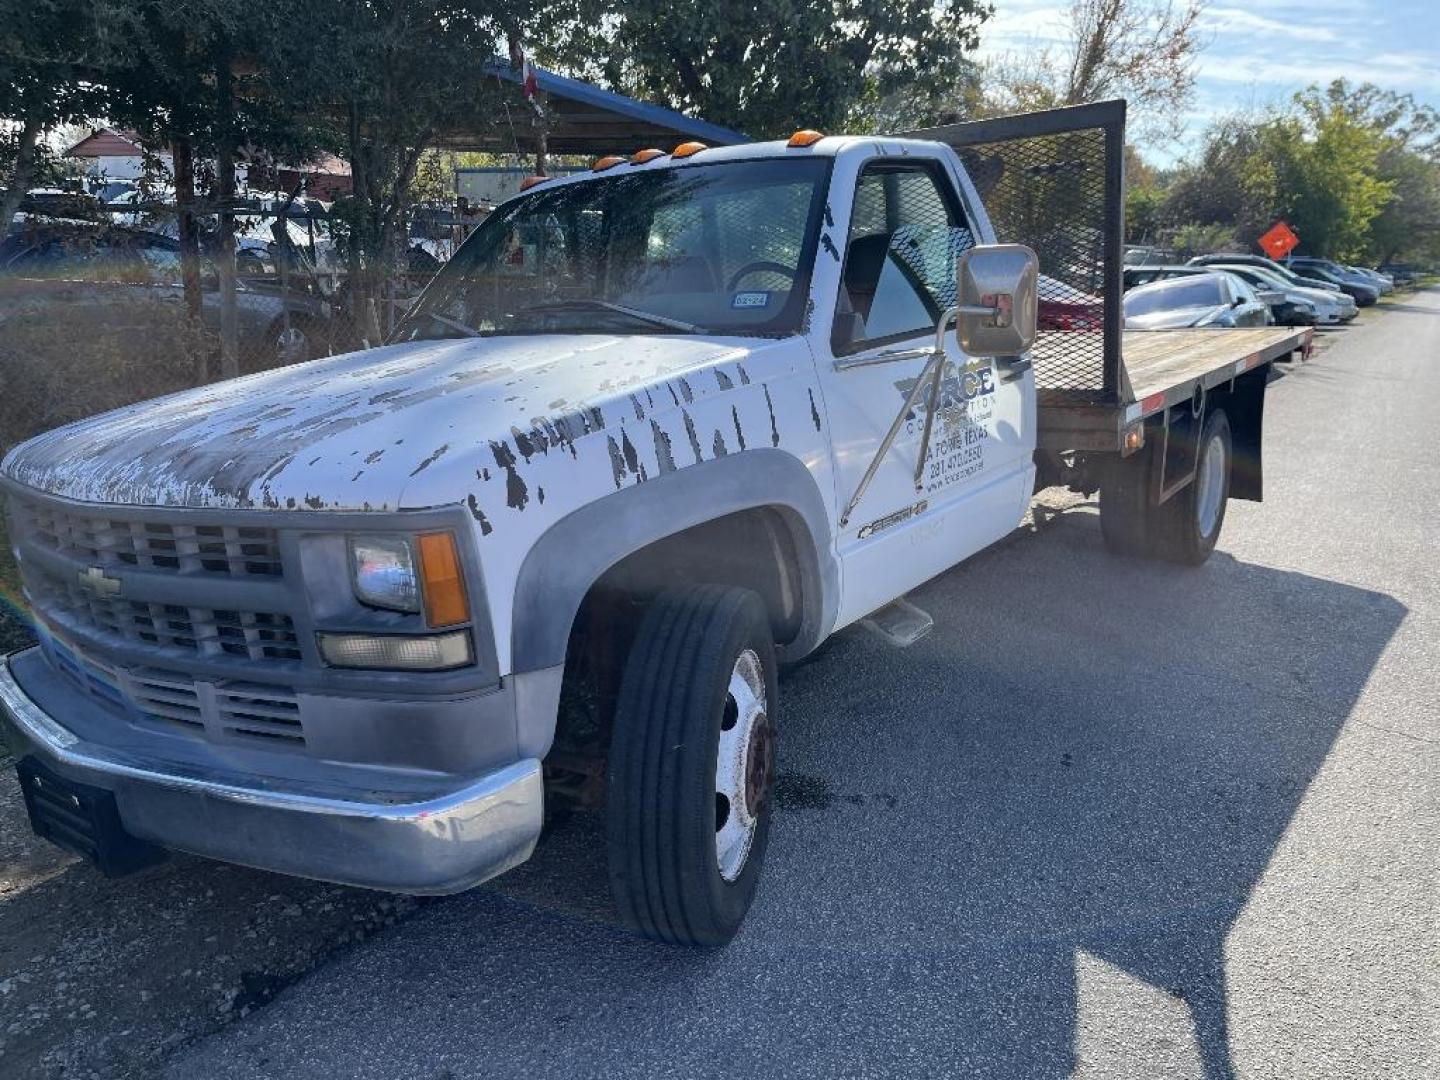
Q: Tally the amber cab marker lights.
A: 5